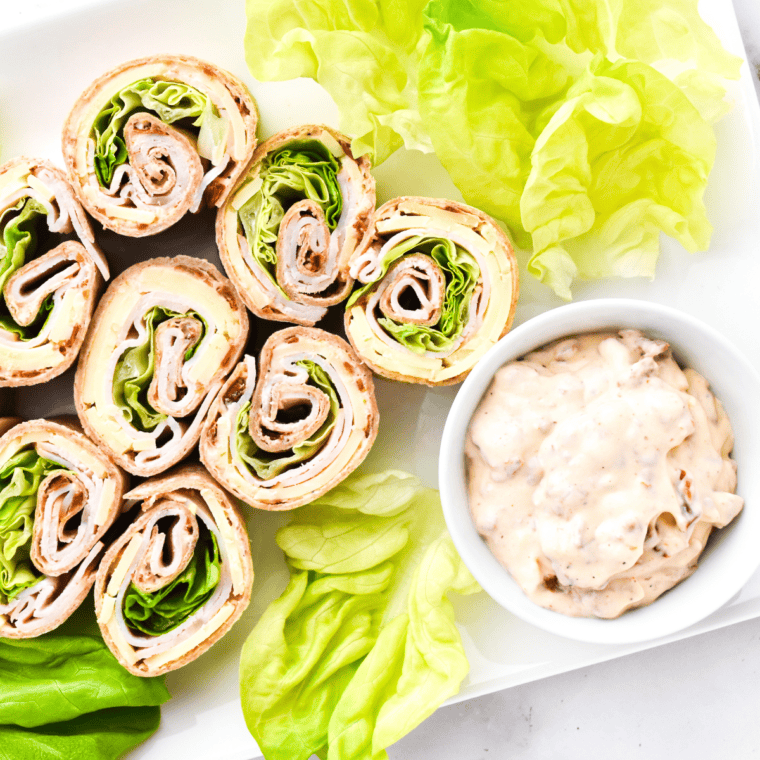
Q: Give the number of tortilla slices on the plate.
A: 8